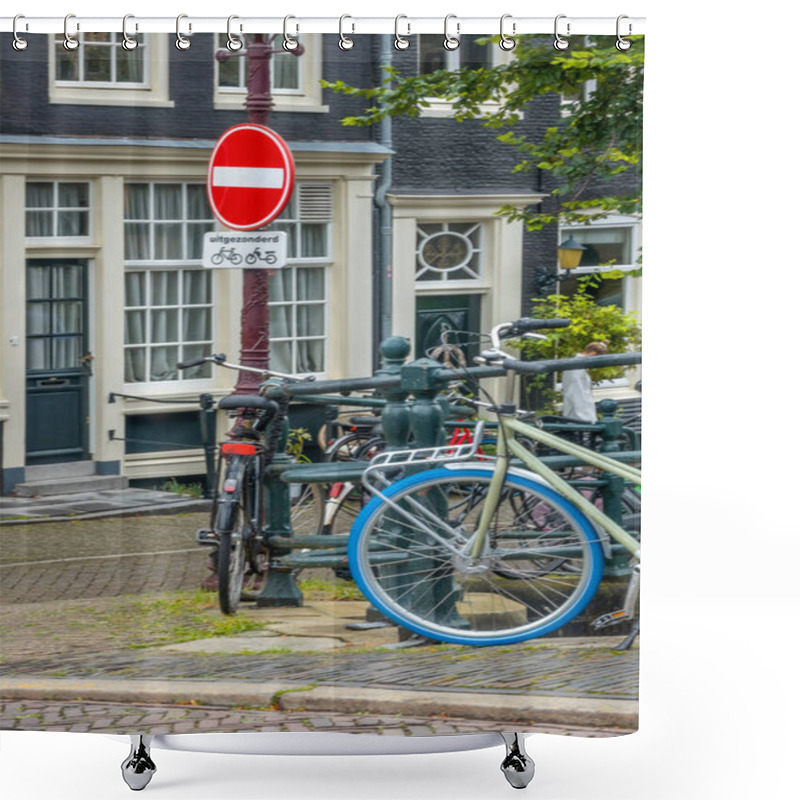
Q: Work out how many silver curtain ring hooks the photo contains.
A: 12